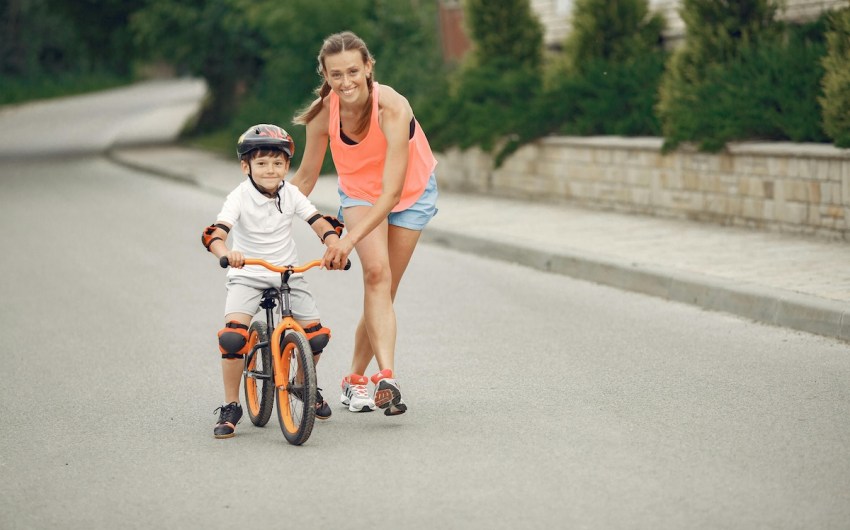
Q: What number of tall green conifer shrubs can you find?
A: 4